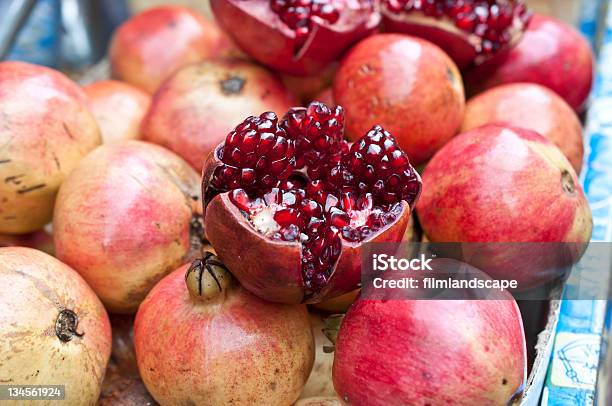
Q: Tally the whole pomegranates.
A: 12